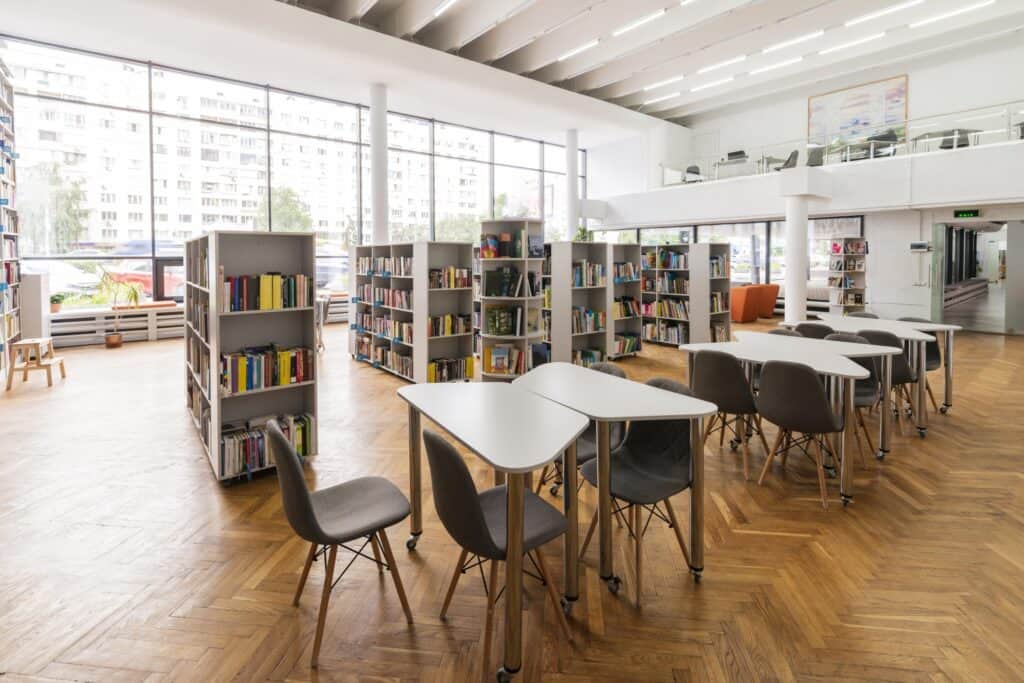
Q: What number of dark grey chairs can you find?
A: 12